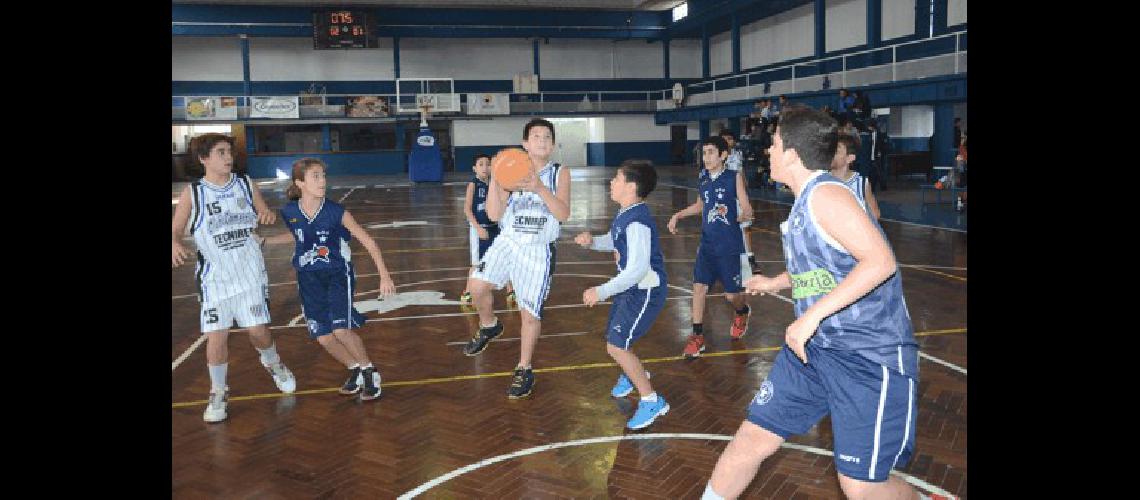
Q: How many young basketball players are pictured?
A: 9